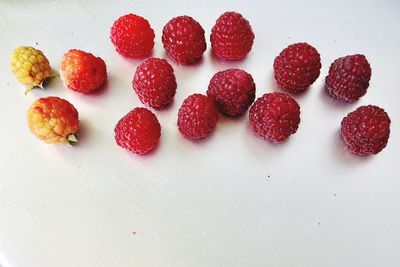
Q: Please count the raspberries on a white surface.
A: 14